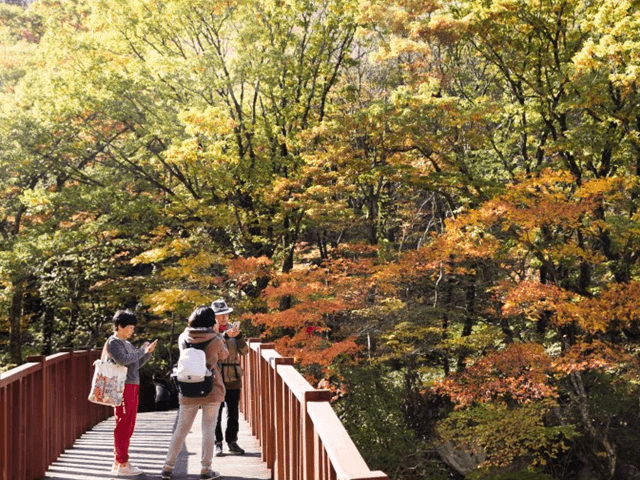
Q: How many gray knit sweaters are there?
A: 1